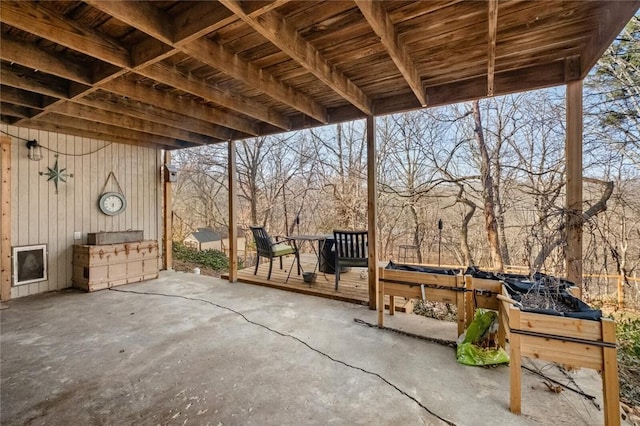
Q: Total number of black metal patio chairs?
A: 2